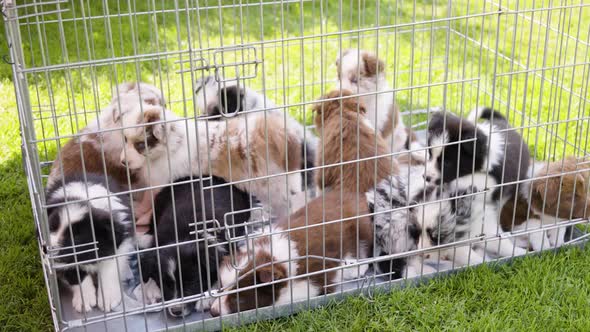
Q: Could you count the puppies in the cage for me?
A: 11